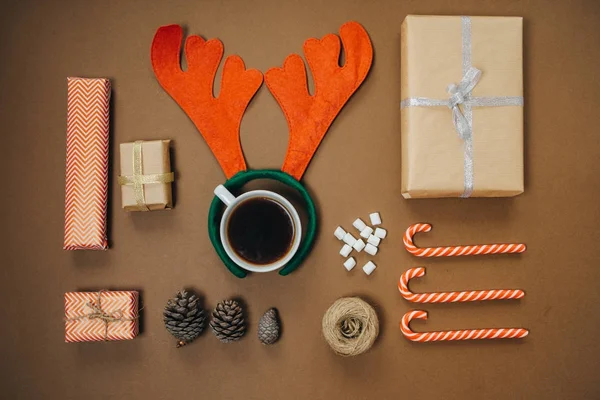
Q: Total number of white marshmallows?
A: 12